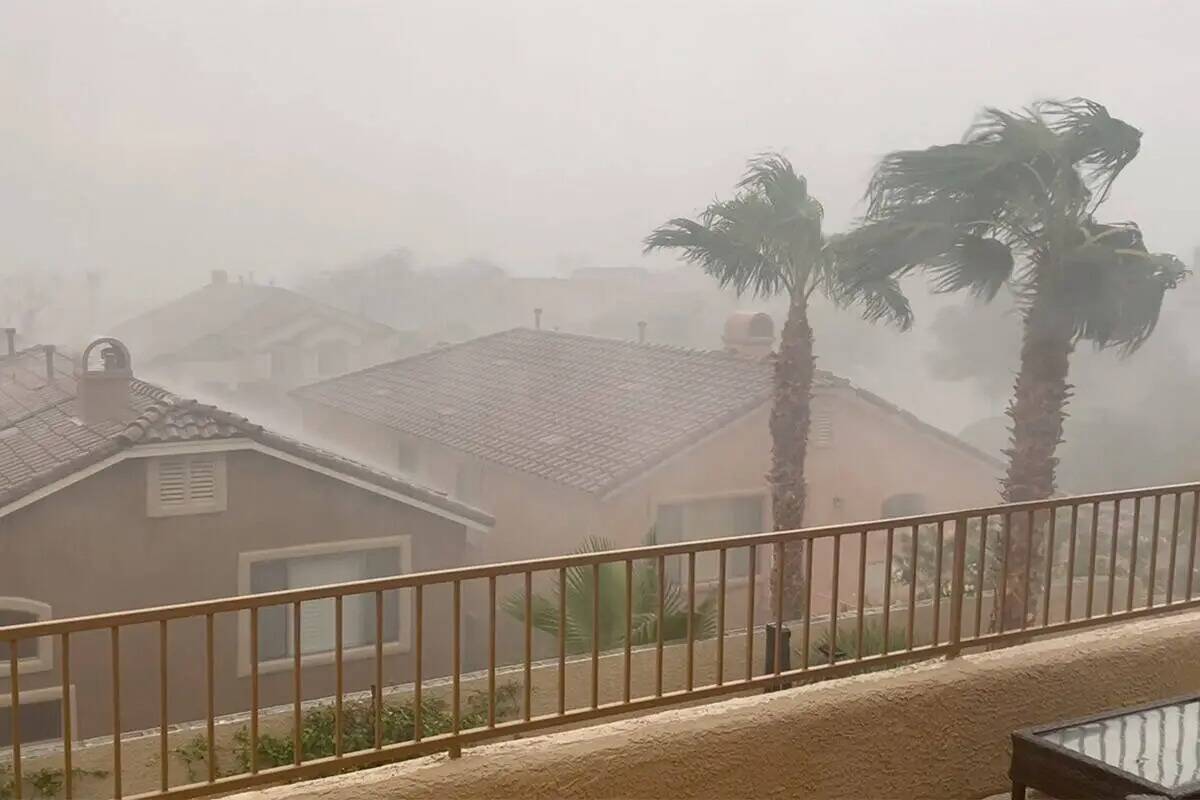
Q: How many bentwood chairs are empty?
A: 0